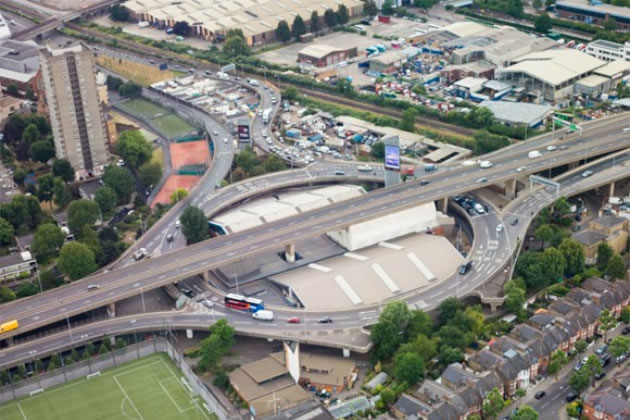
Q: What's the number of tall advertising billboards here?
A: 2